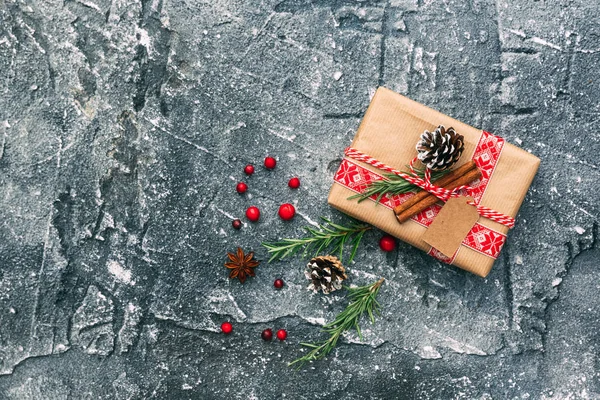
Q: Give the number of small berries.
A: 12